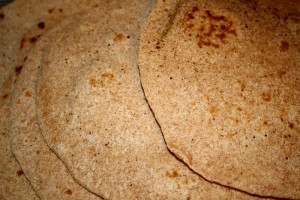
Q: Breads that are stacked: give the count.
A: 4